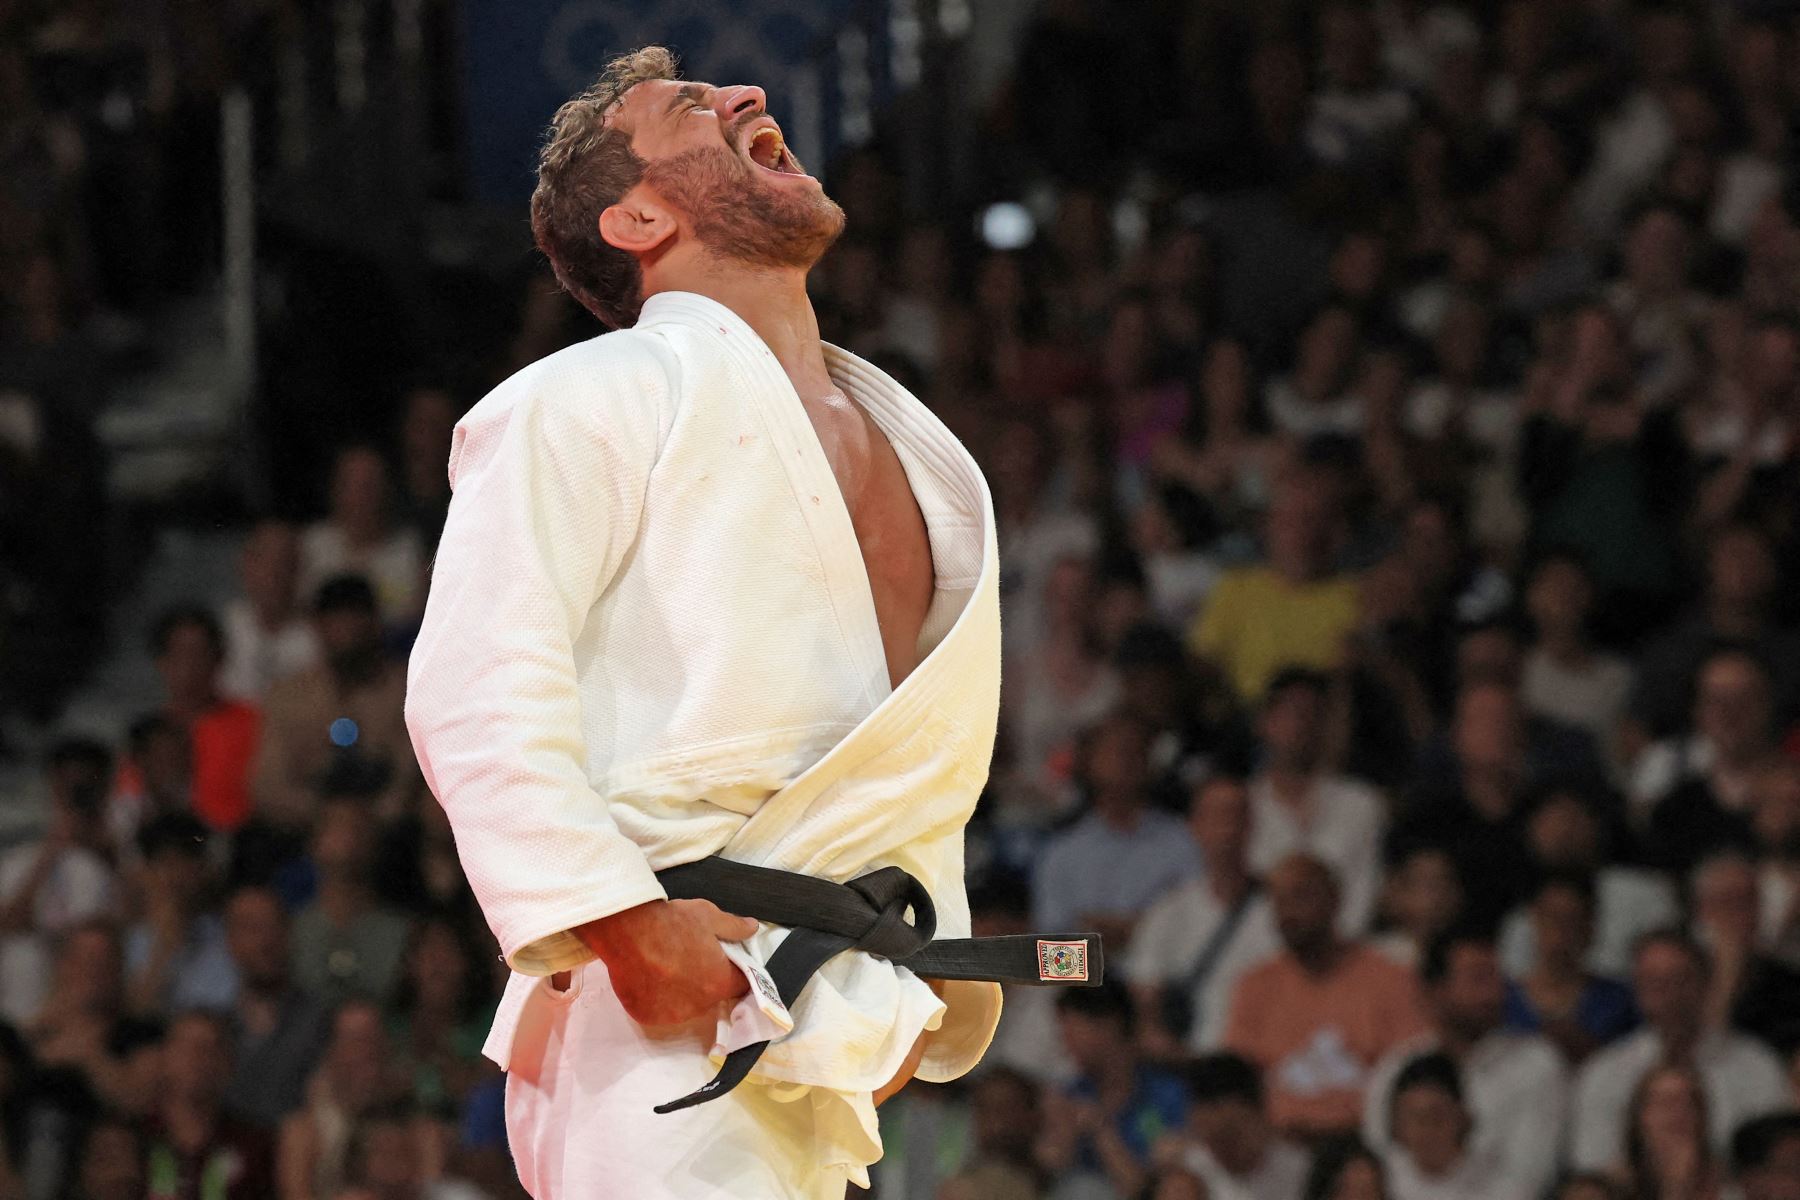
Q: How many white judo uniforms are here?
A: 1